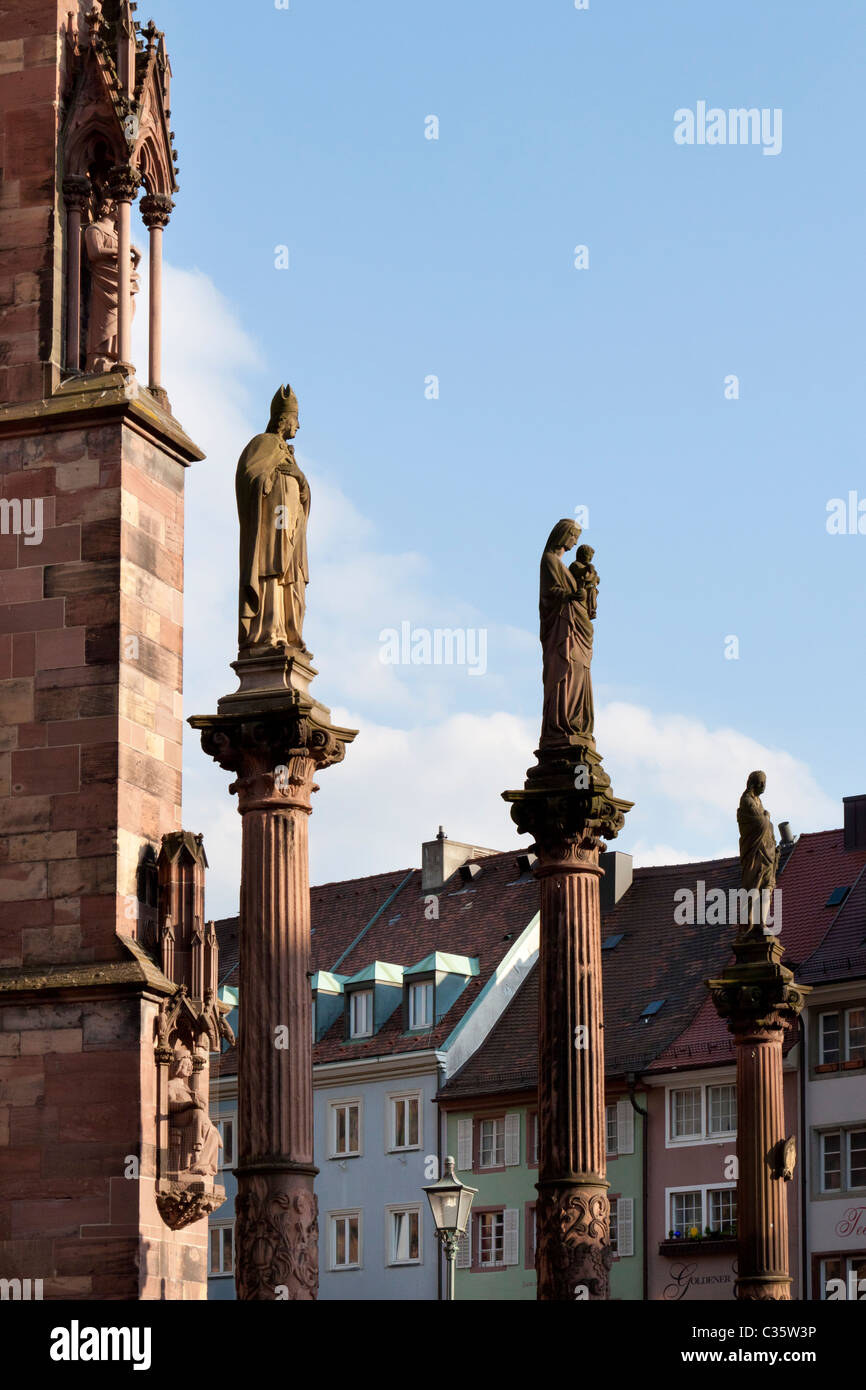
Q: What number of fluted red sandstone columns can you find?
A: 3